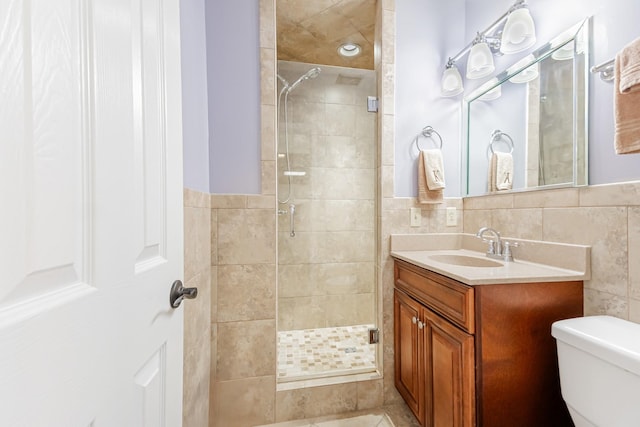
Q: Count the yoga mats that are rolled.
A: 0